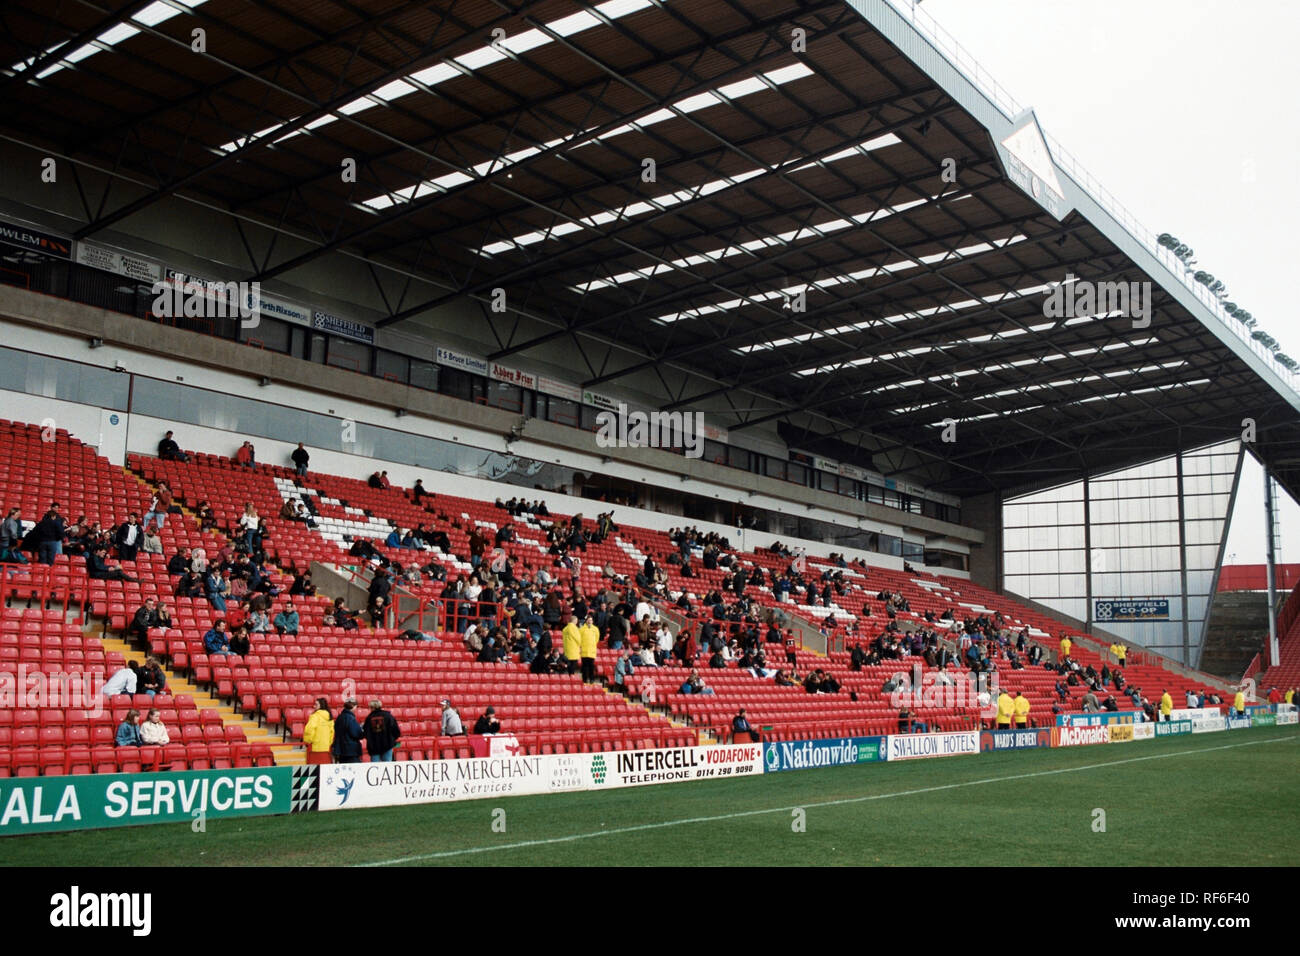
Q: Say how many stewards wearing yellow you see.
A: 11